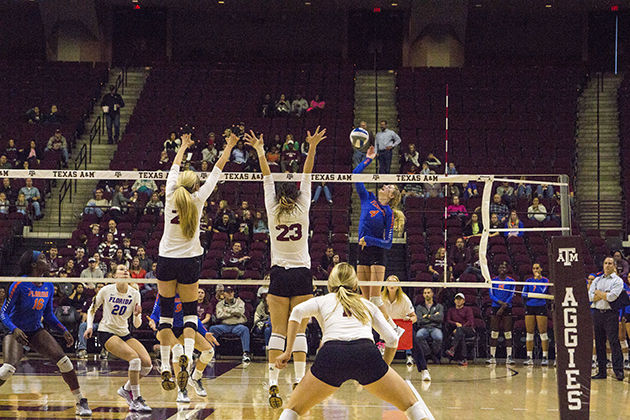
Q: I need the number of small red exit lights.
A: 3